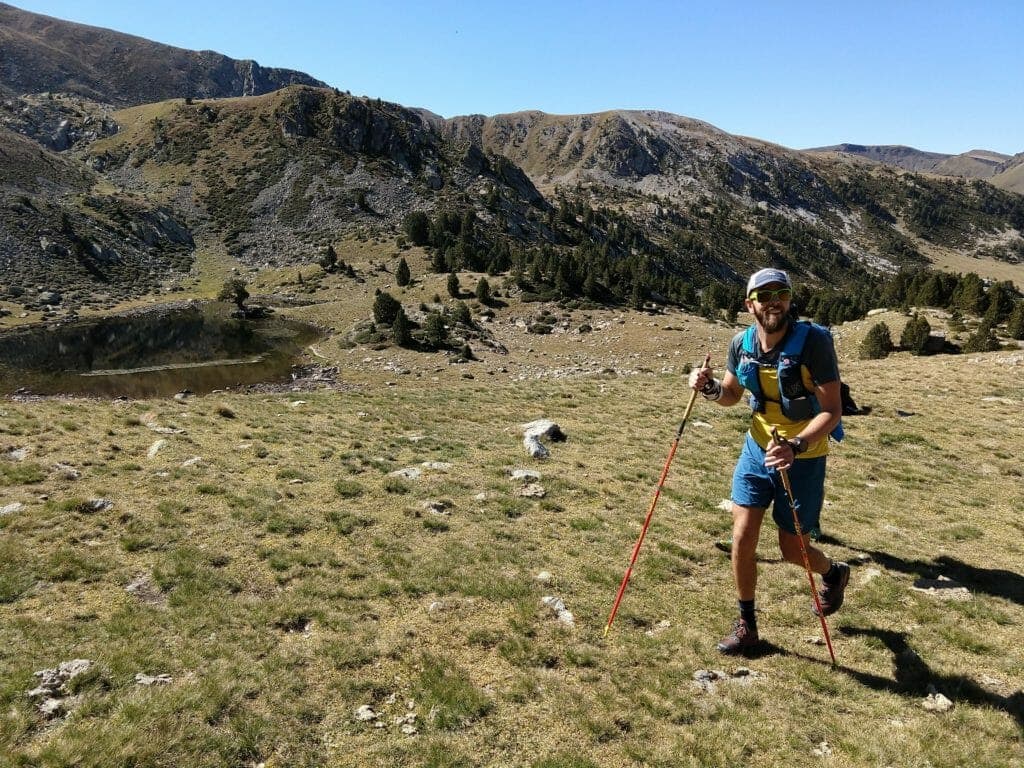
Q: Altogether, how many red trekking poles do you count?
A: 2